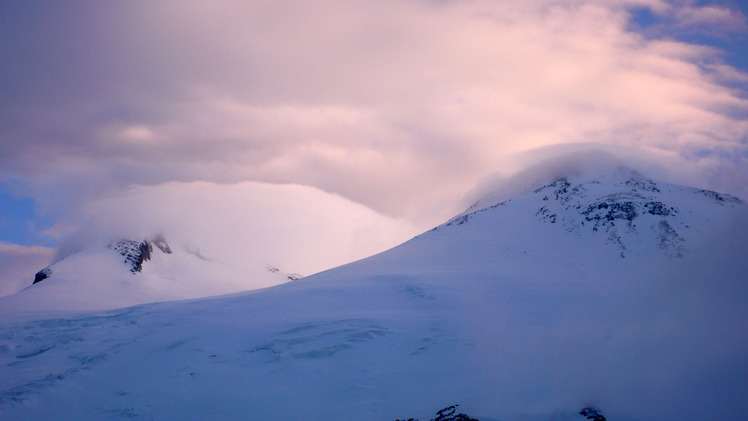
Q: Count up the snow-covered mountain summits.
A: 2